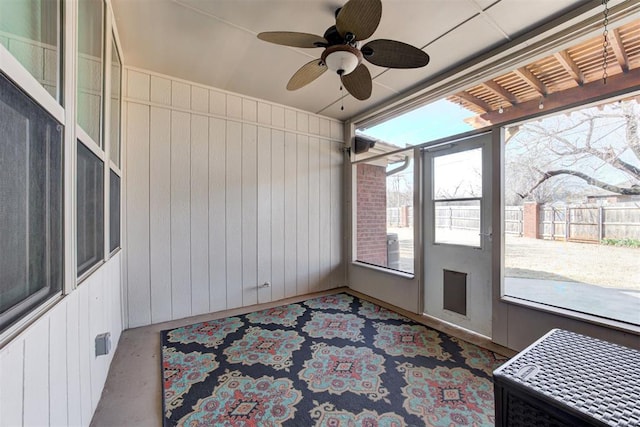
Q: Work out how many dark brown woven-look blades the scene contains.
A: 5